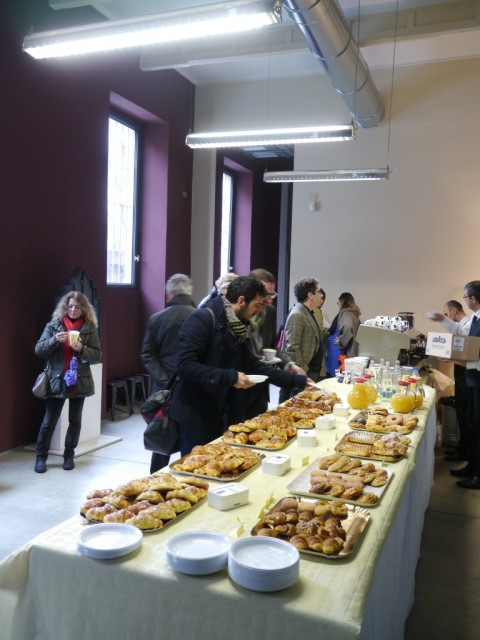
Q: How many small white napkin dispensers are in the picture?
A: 5